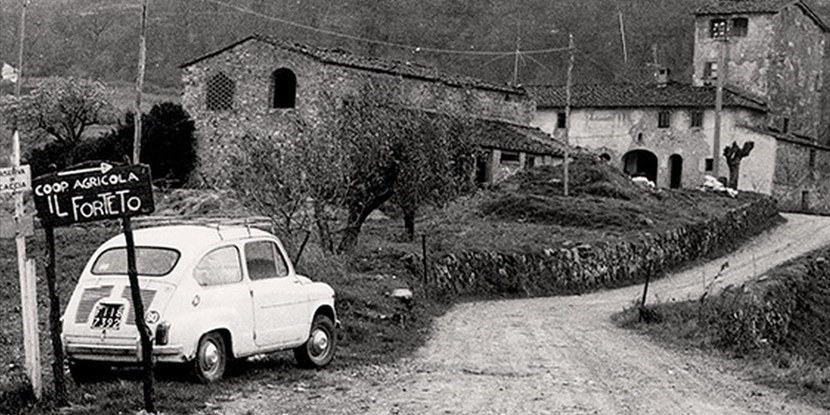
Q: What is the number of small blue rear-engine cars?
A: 0